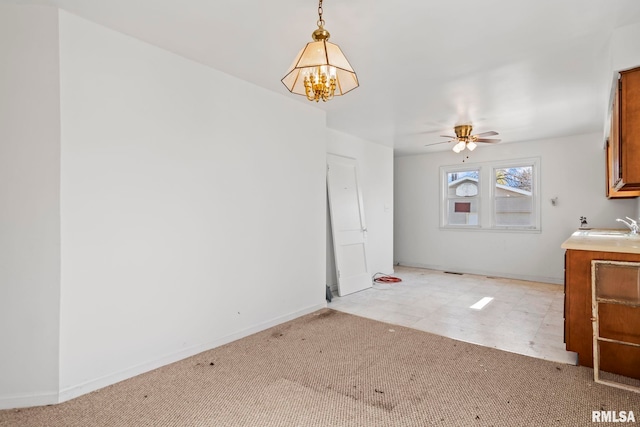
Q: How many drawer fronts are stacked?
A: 4